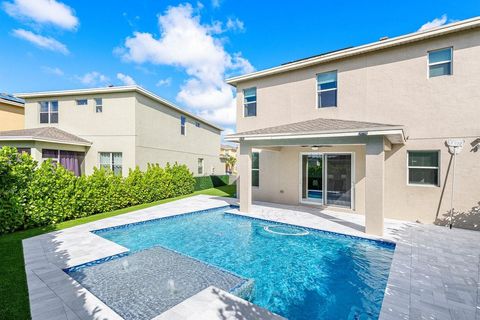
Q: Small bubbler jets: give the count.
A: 2